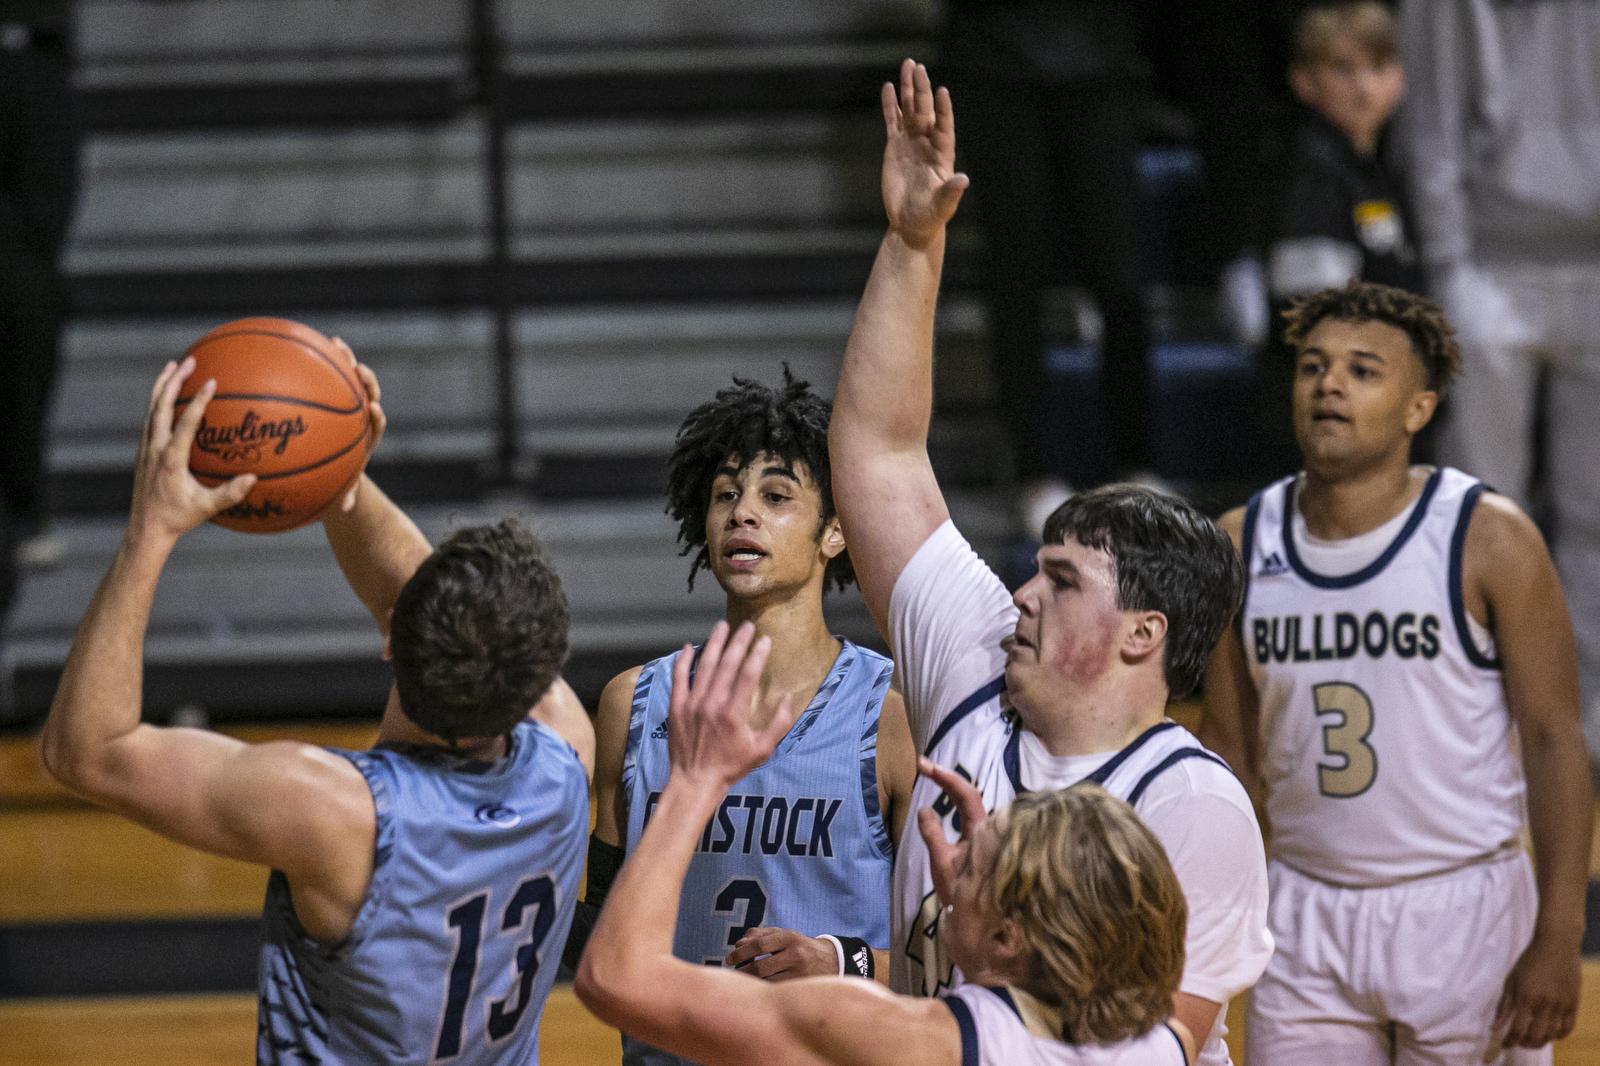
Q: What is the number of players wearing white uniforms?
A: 3